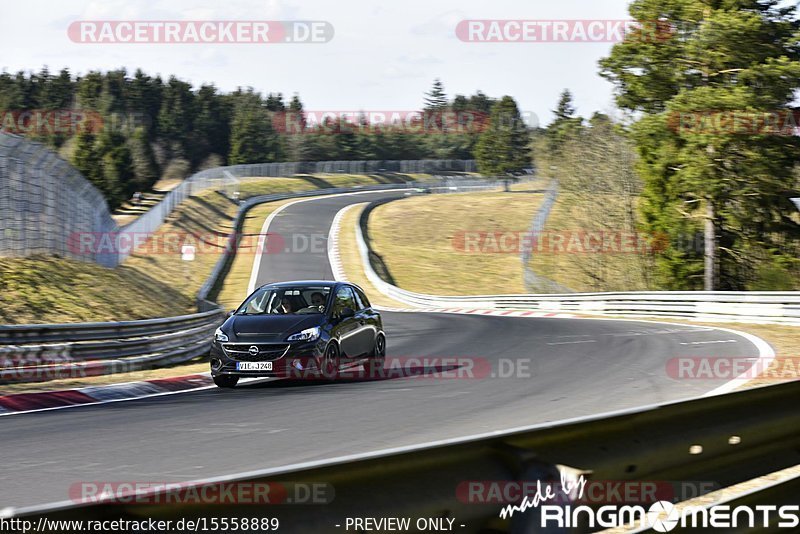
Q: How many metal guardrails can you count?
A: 3